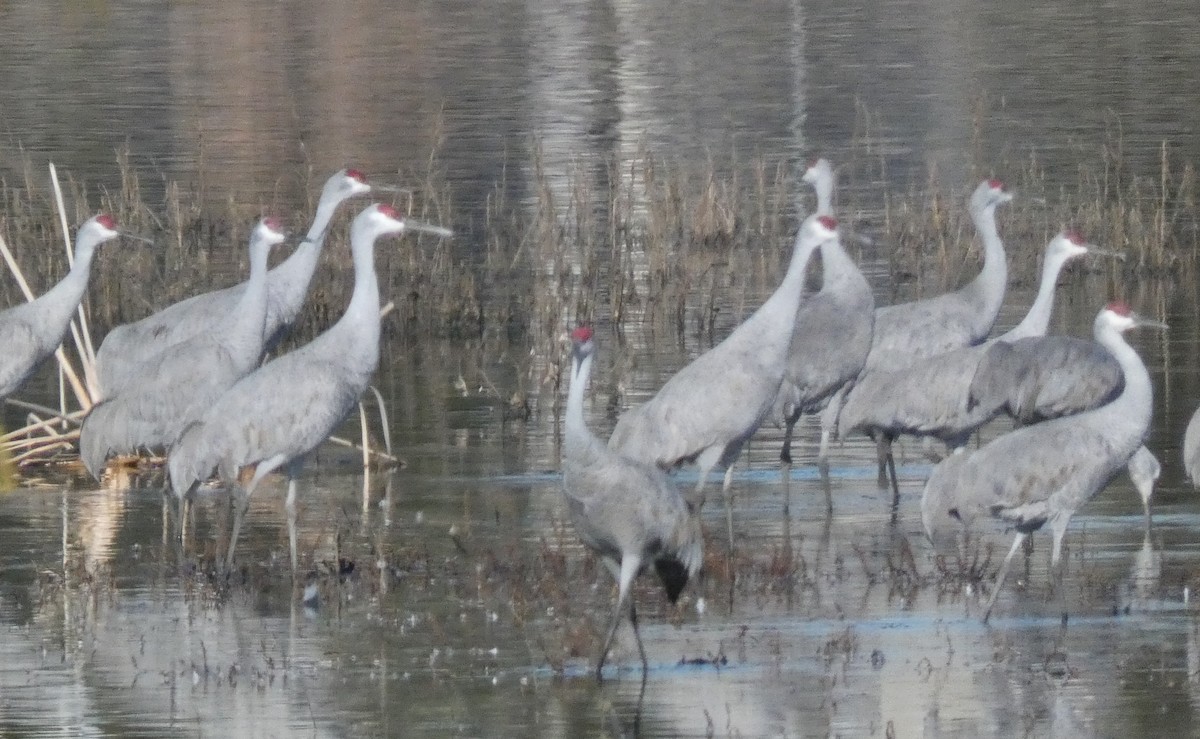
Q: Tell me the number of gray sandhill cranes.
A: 12